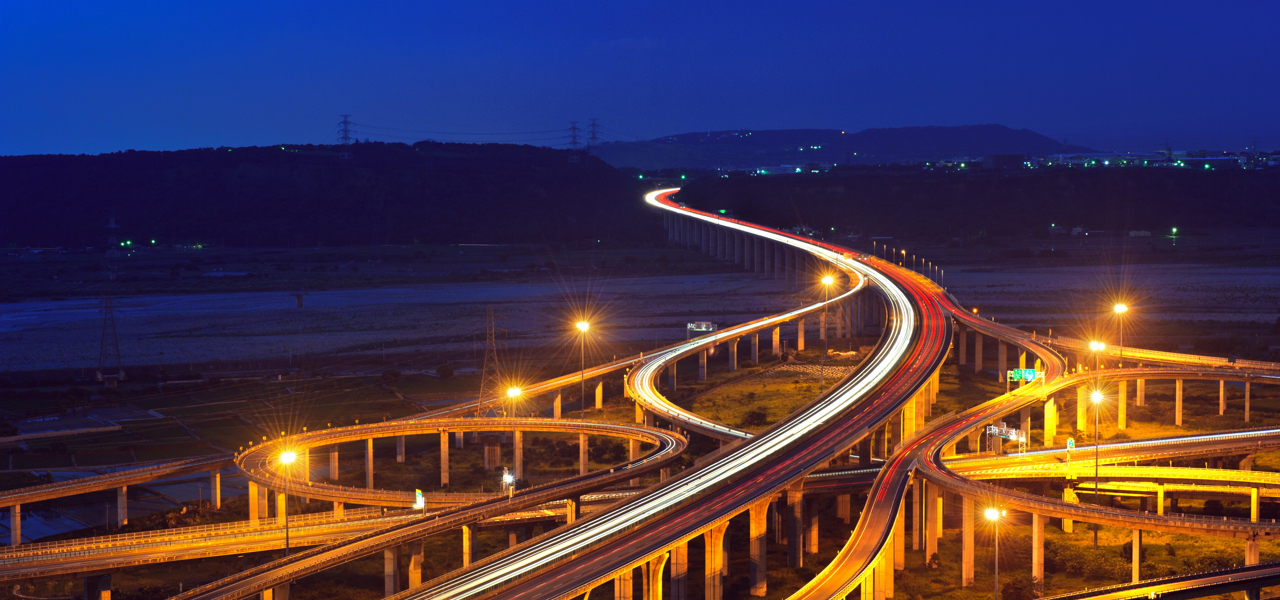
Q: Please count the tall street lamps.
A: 8